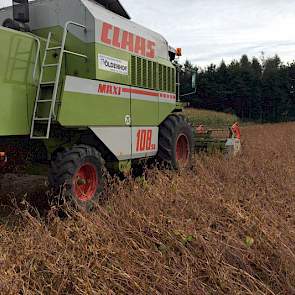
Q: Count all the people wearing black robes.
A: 0